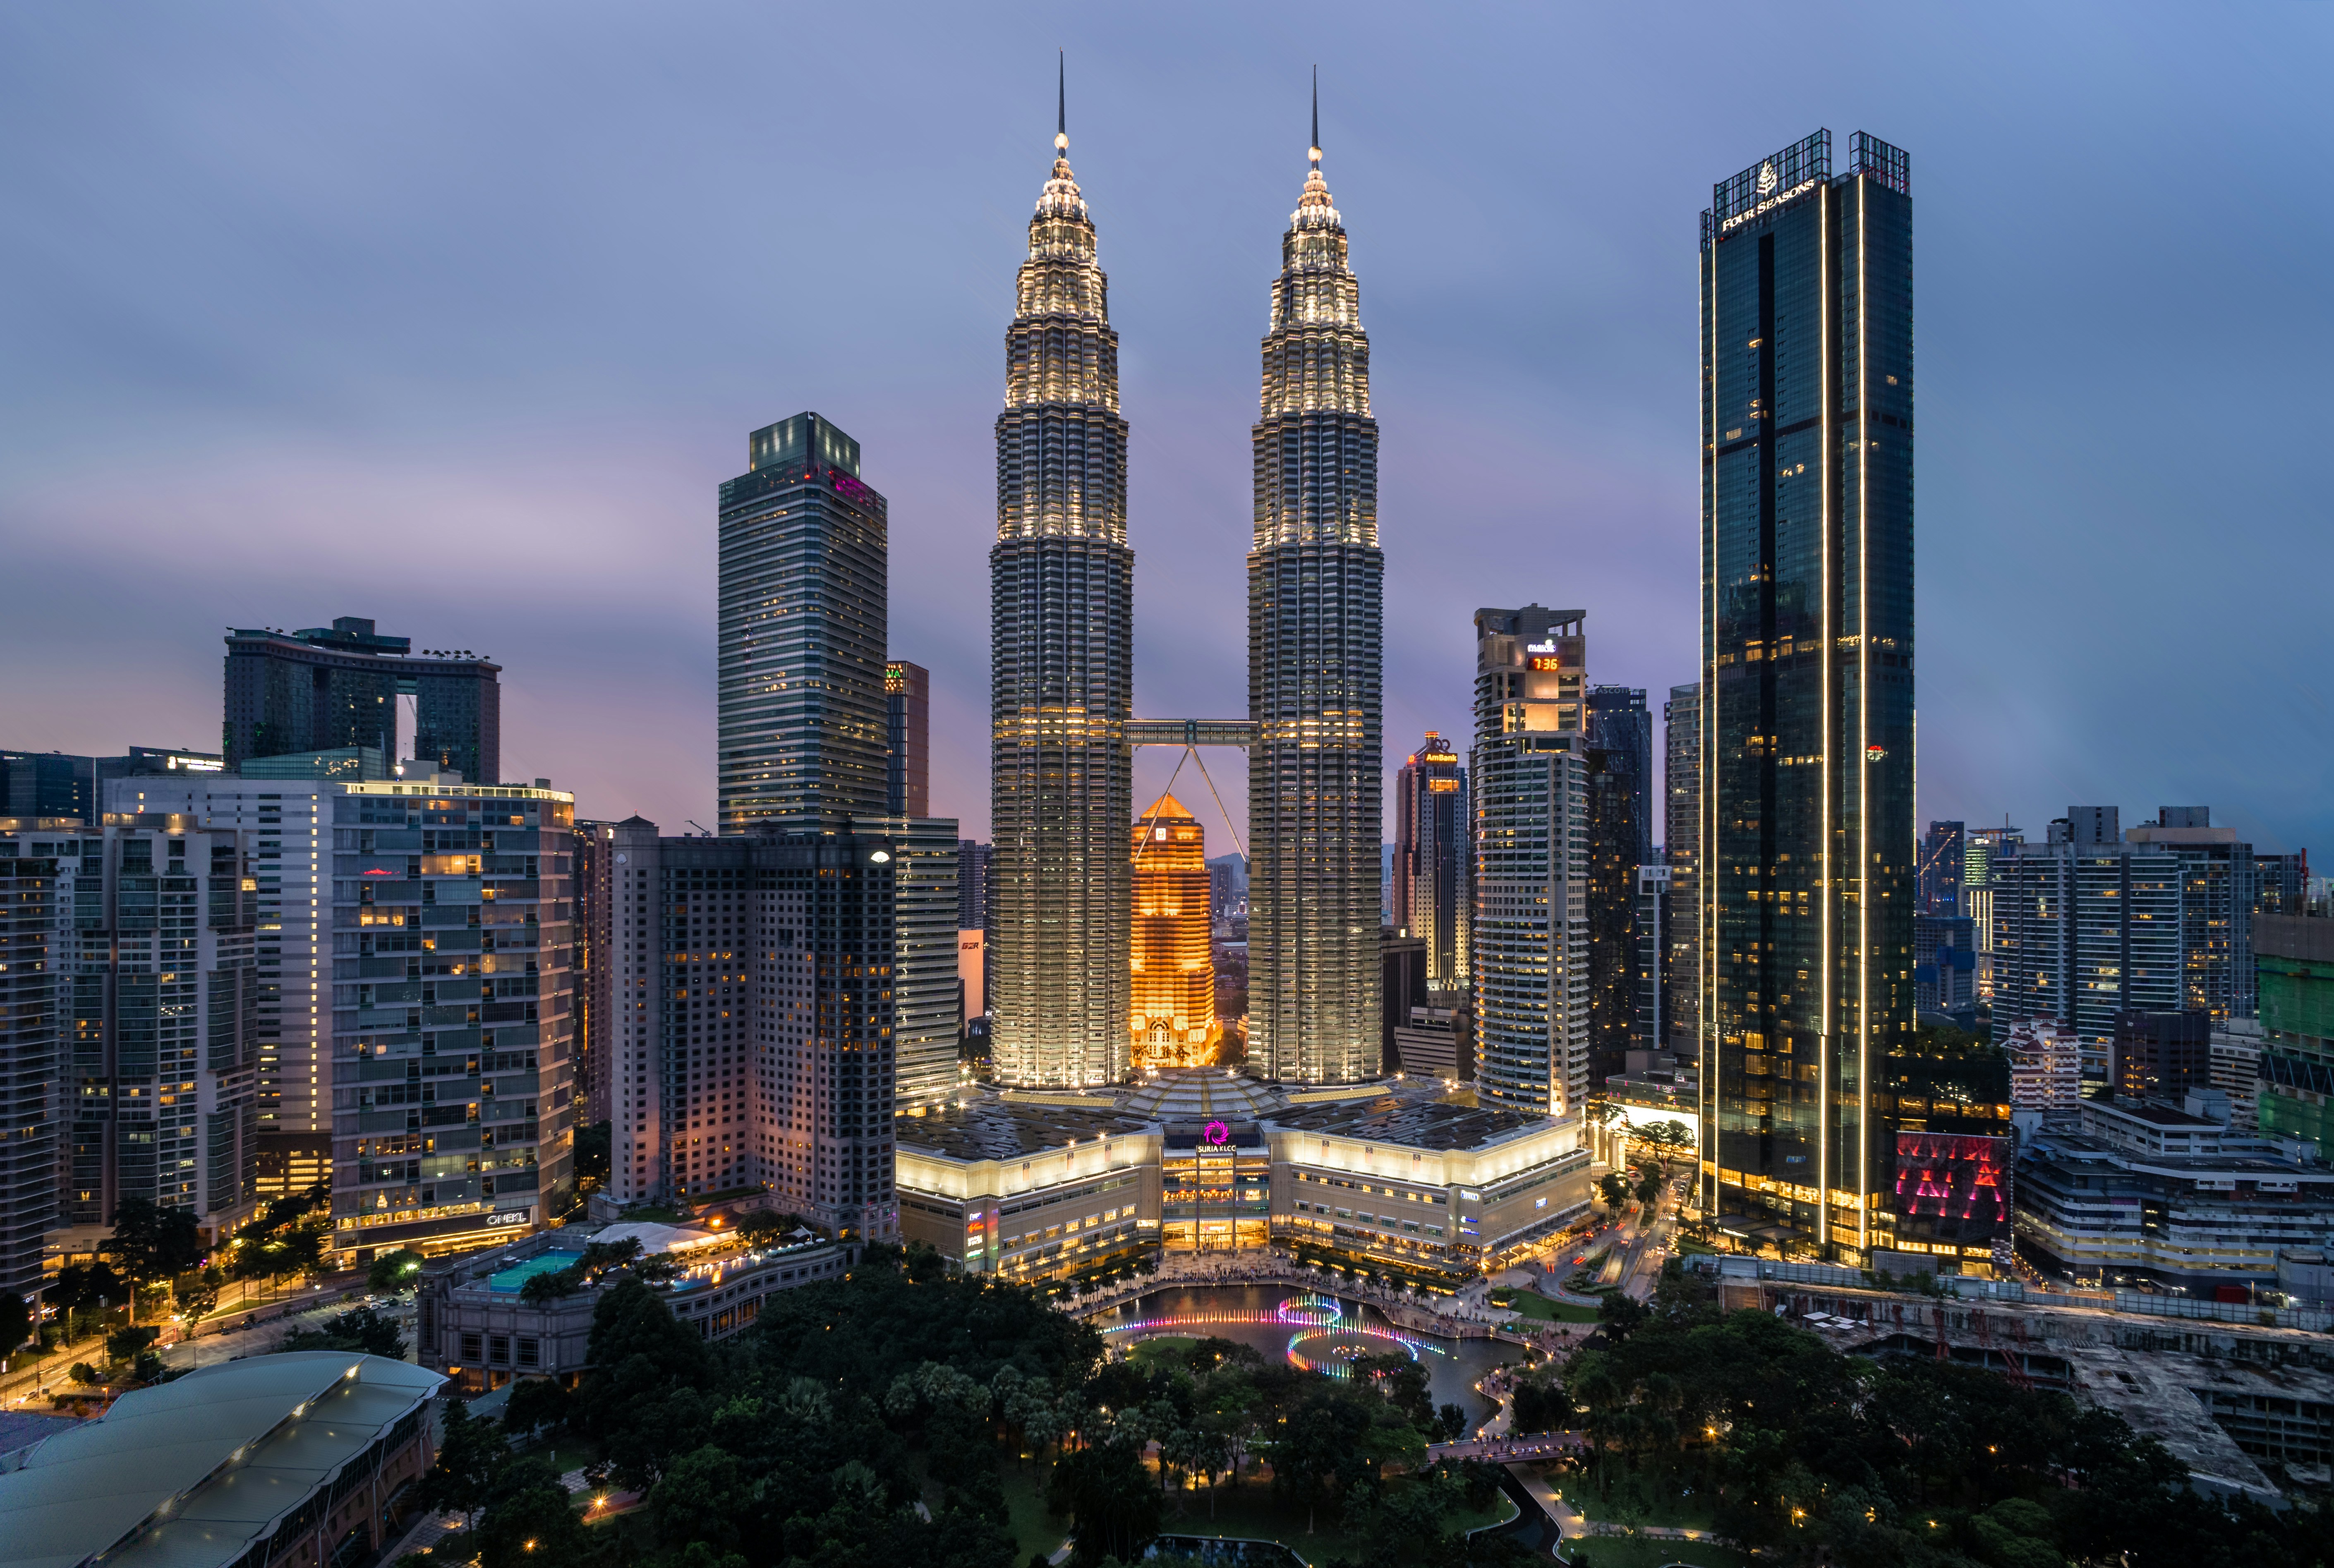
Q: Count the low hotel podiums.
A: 1